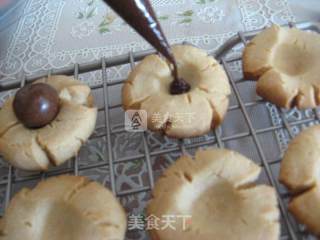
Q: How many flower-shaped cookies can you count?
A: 6